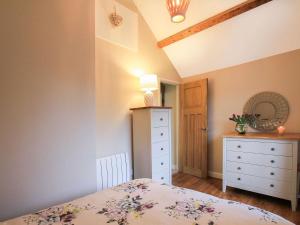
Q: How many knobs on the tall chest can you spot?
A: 5